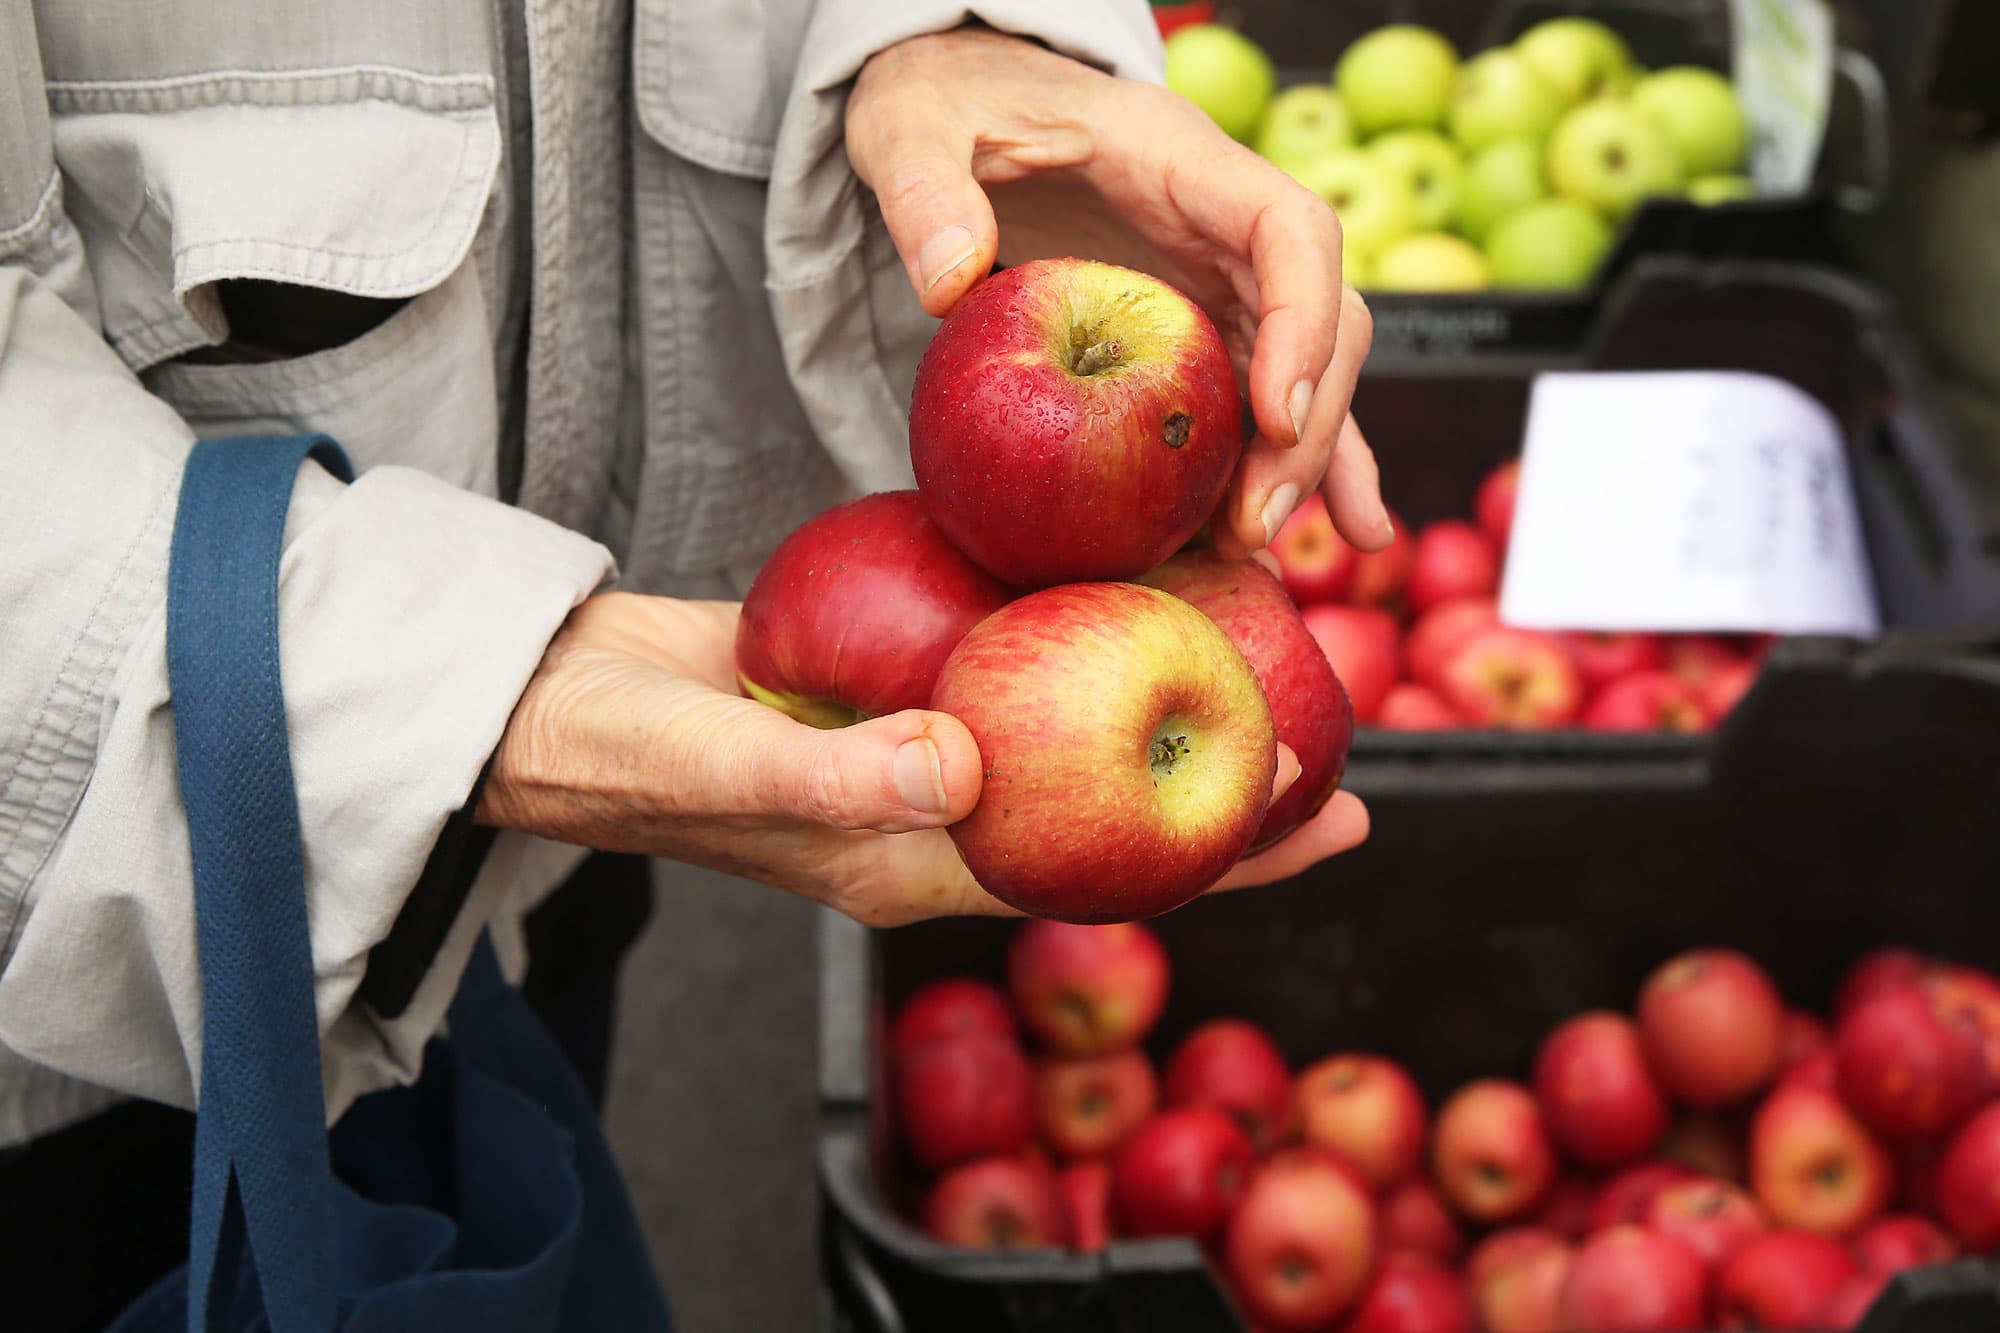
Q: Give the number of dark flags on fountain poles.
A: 0